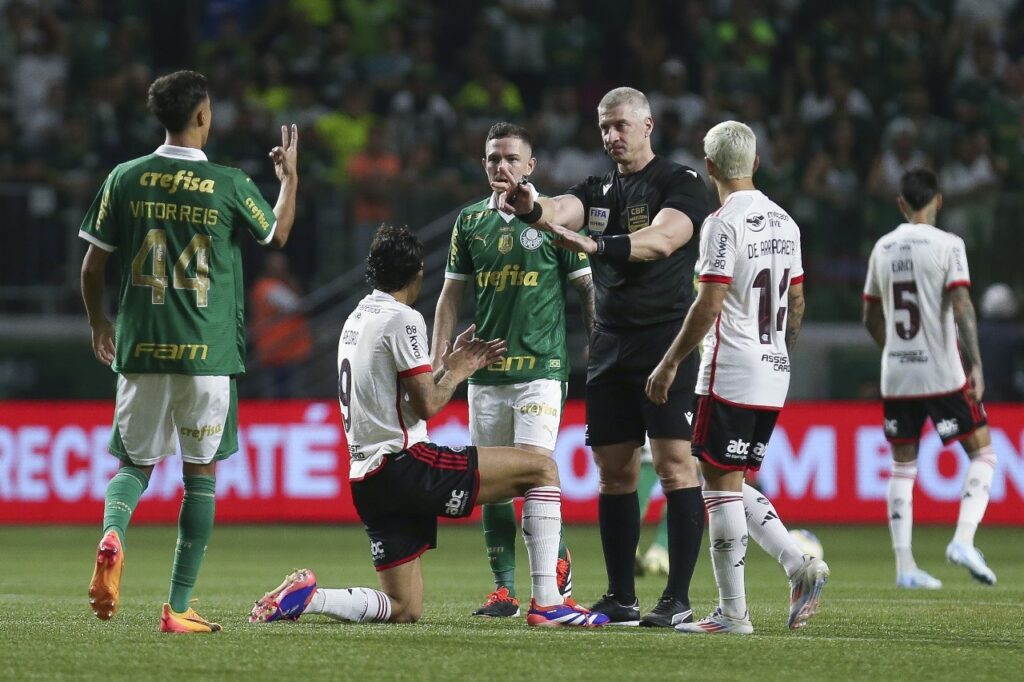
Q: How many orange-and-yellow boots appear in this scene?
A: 2